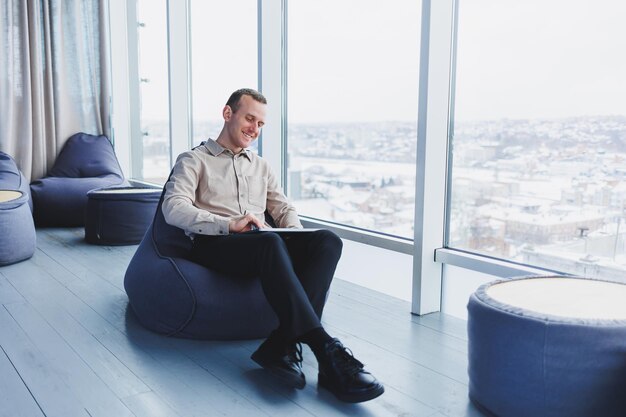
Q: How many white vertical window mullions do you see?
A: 4